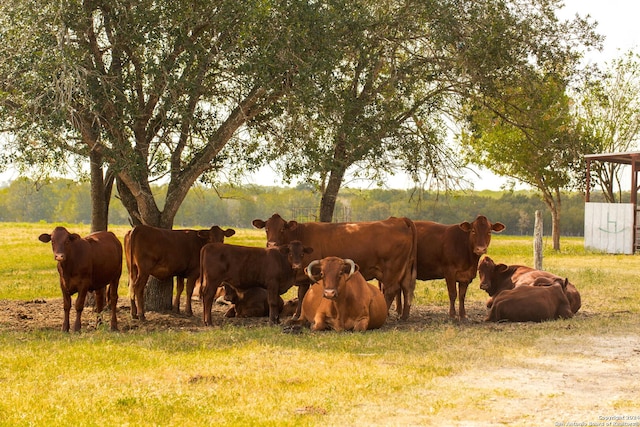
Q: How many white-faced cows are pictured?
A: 0